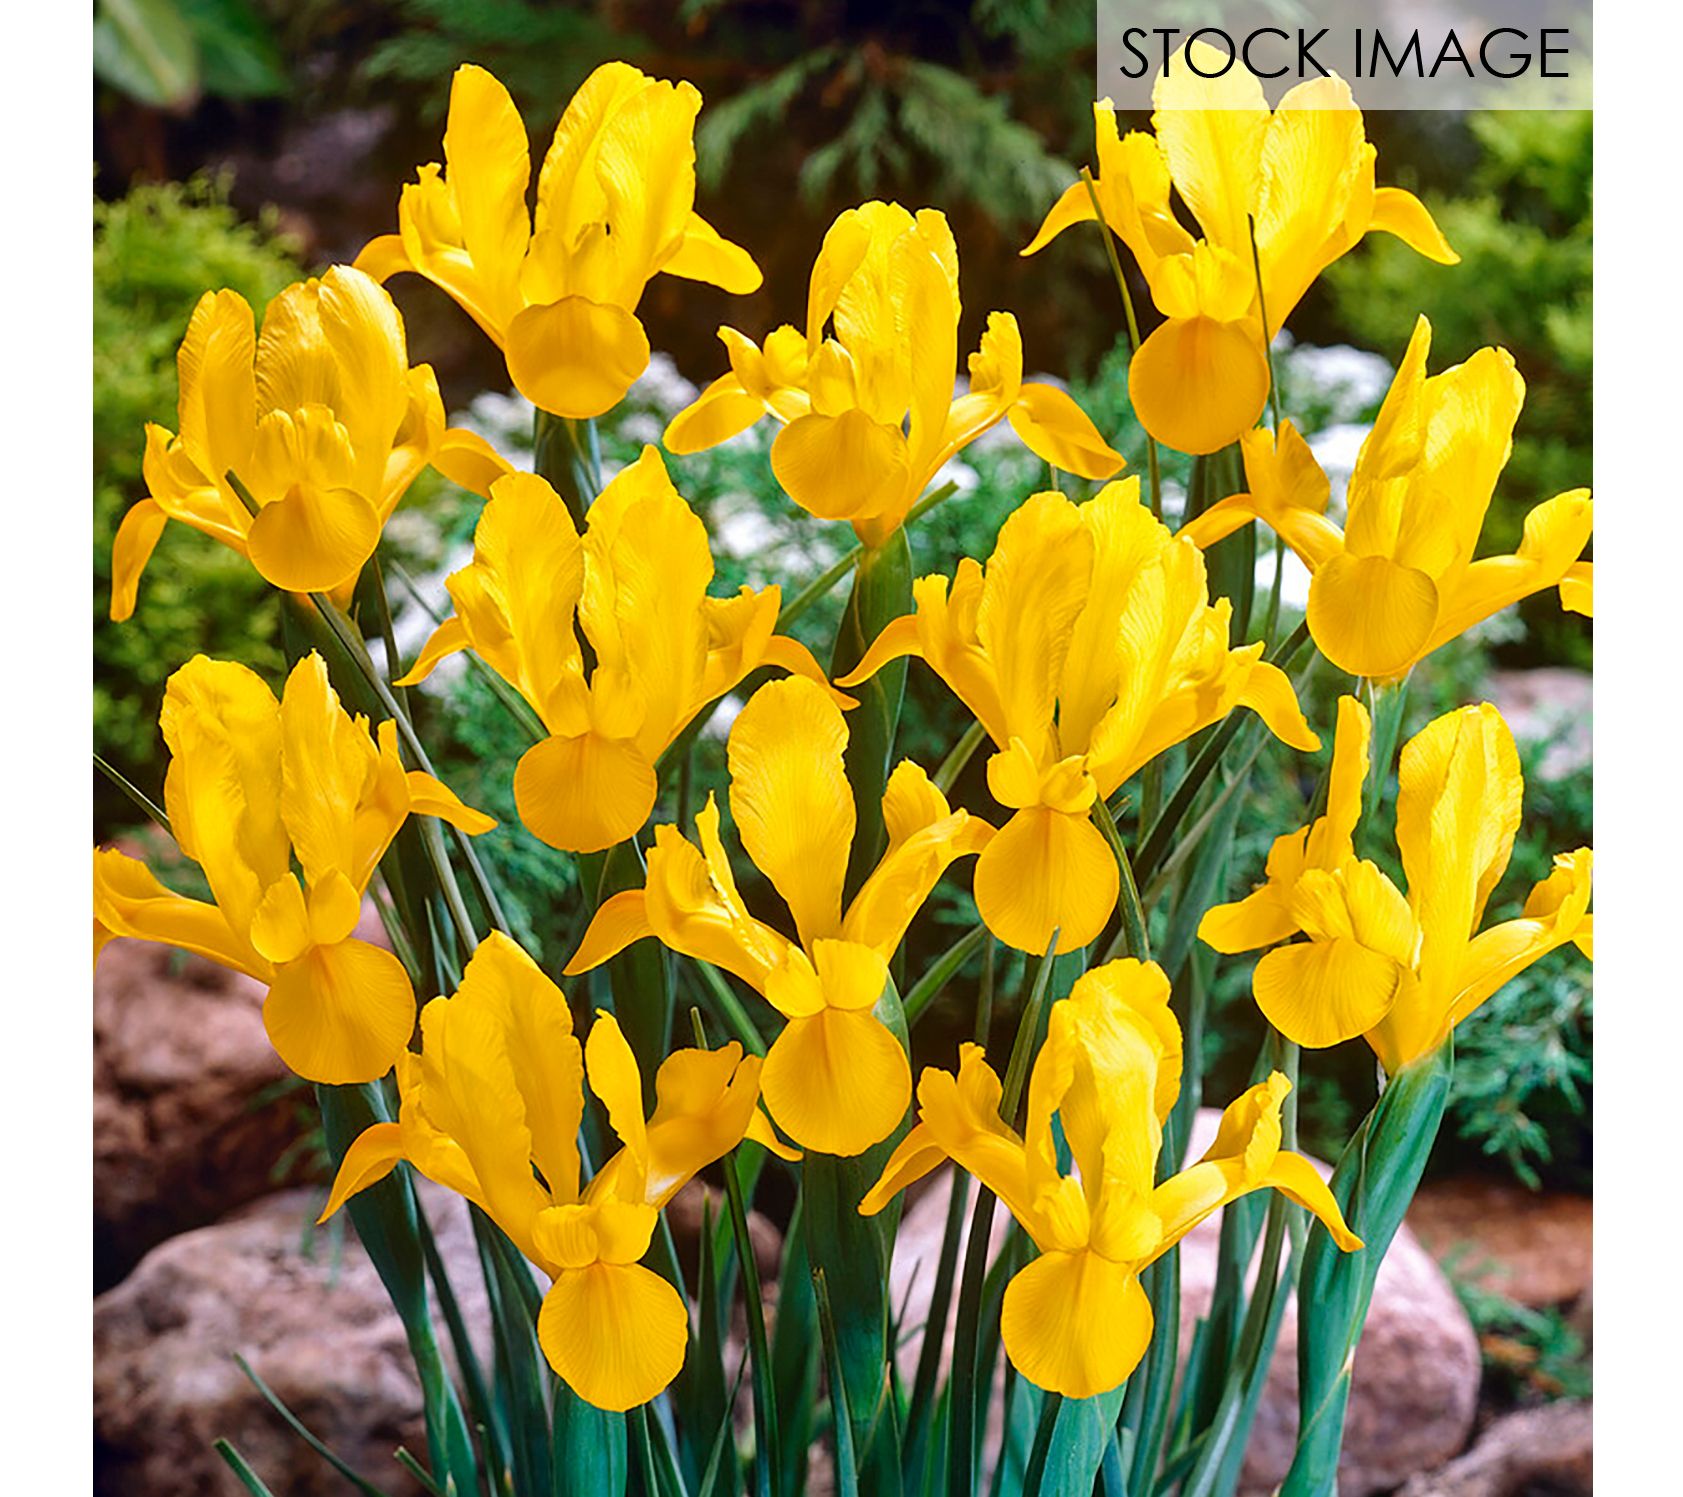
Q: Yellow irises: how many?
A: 12